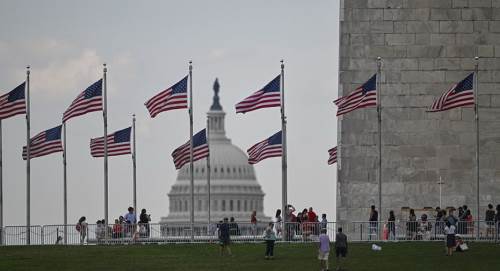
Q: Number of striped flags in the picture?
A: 11